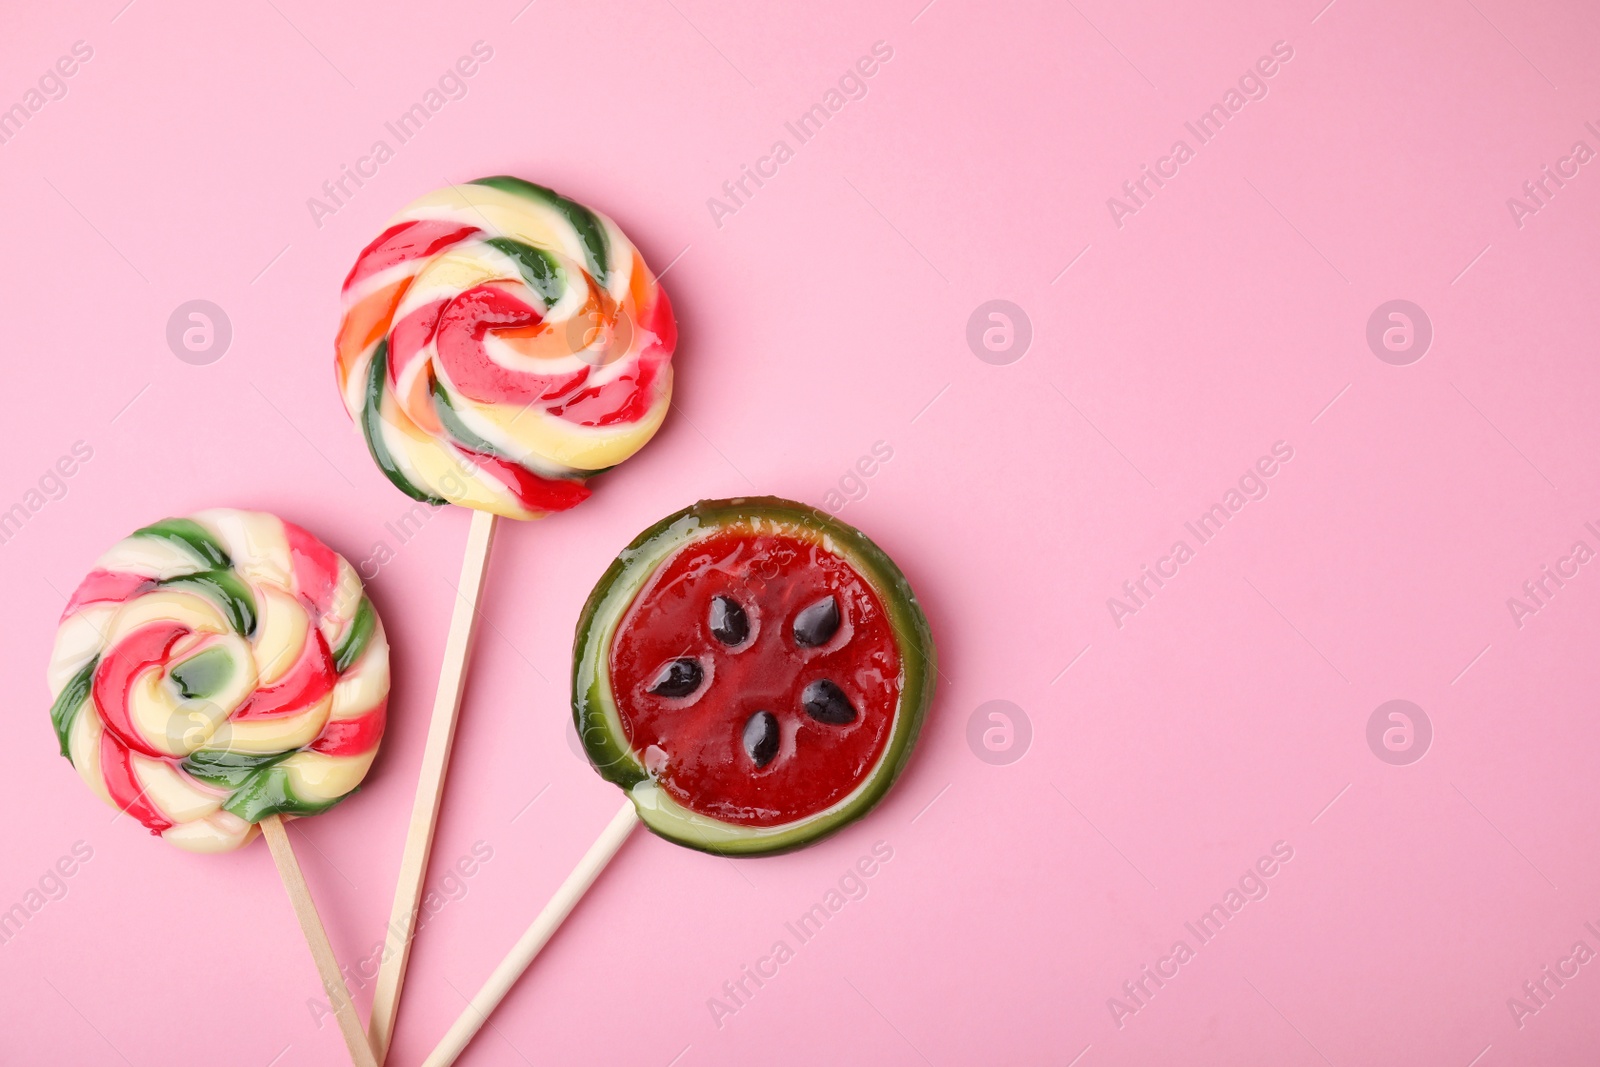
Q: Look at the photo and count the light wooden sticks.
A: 3